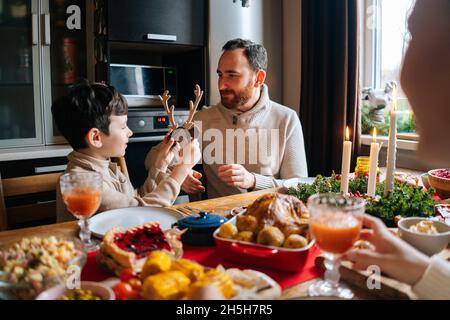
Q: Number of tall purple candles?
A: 0